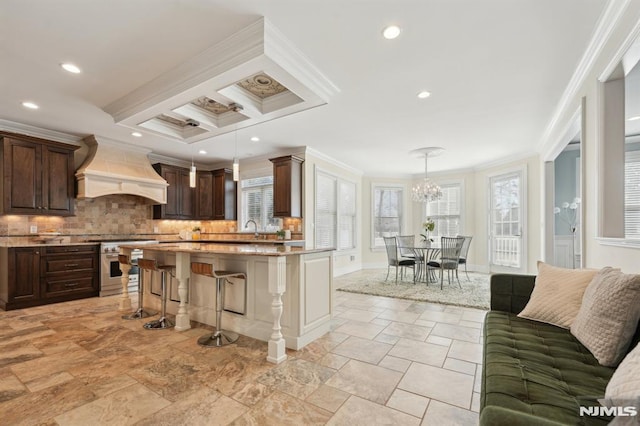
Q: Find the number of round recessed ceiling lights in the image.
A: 7